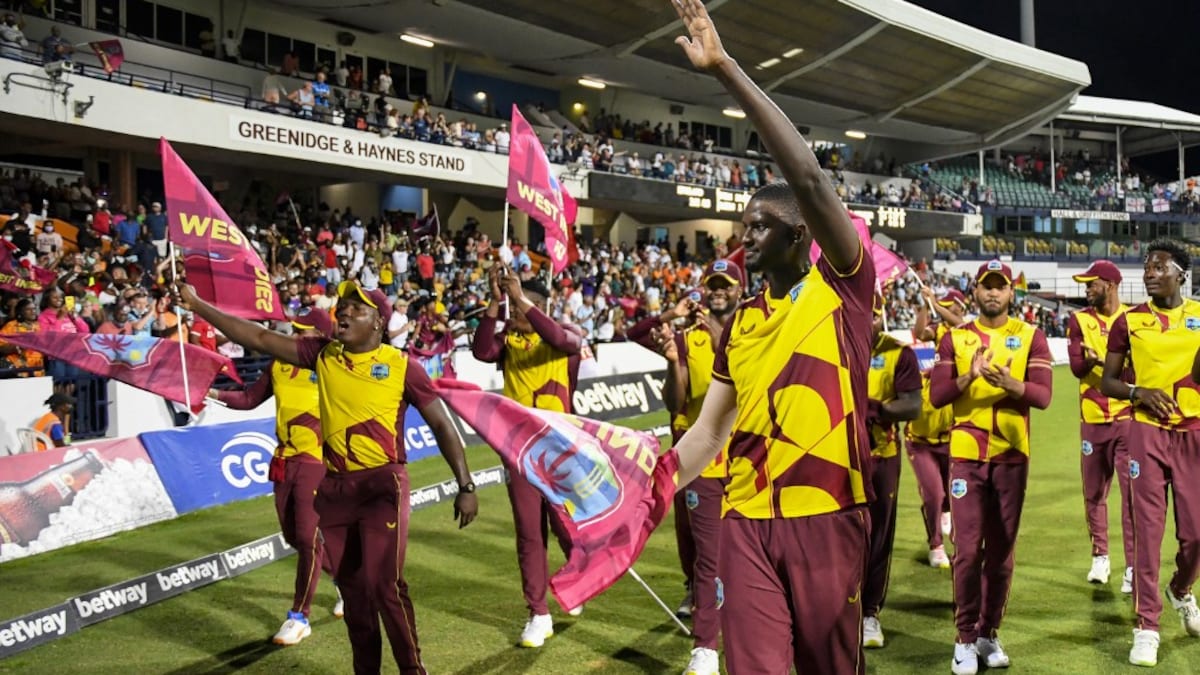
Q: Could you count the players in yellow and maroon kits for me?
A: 11